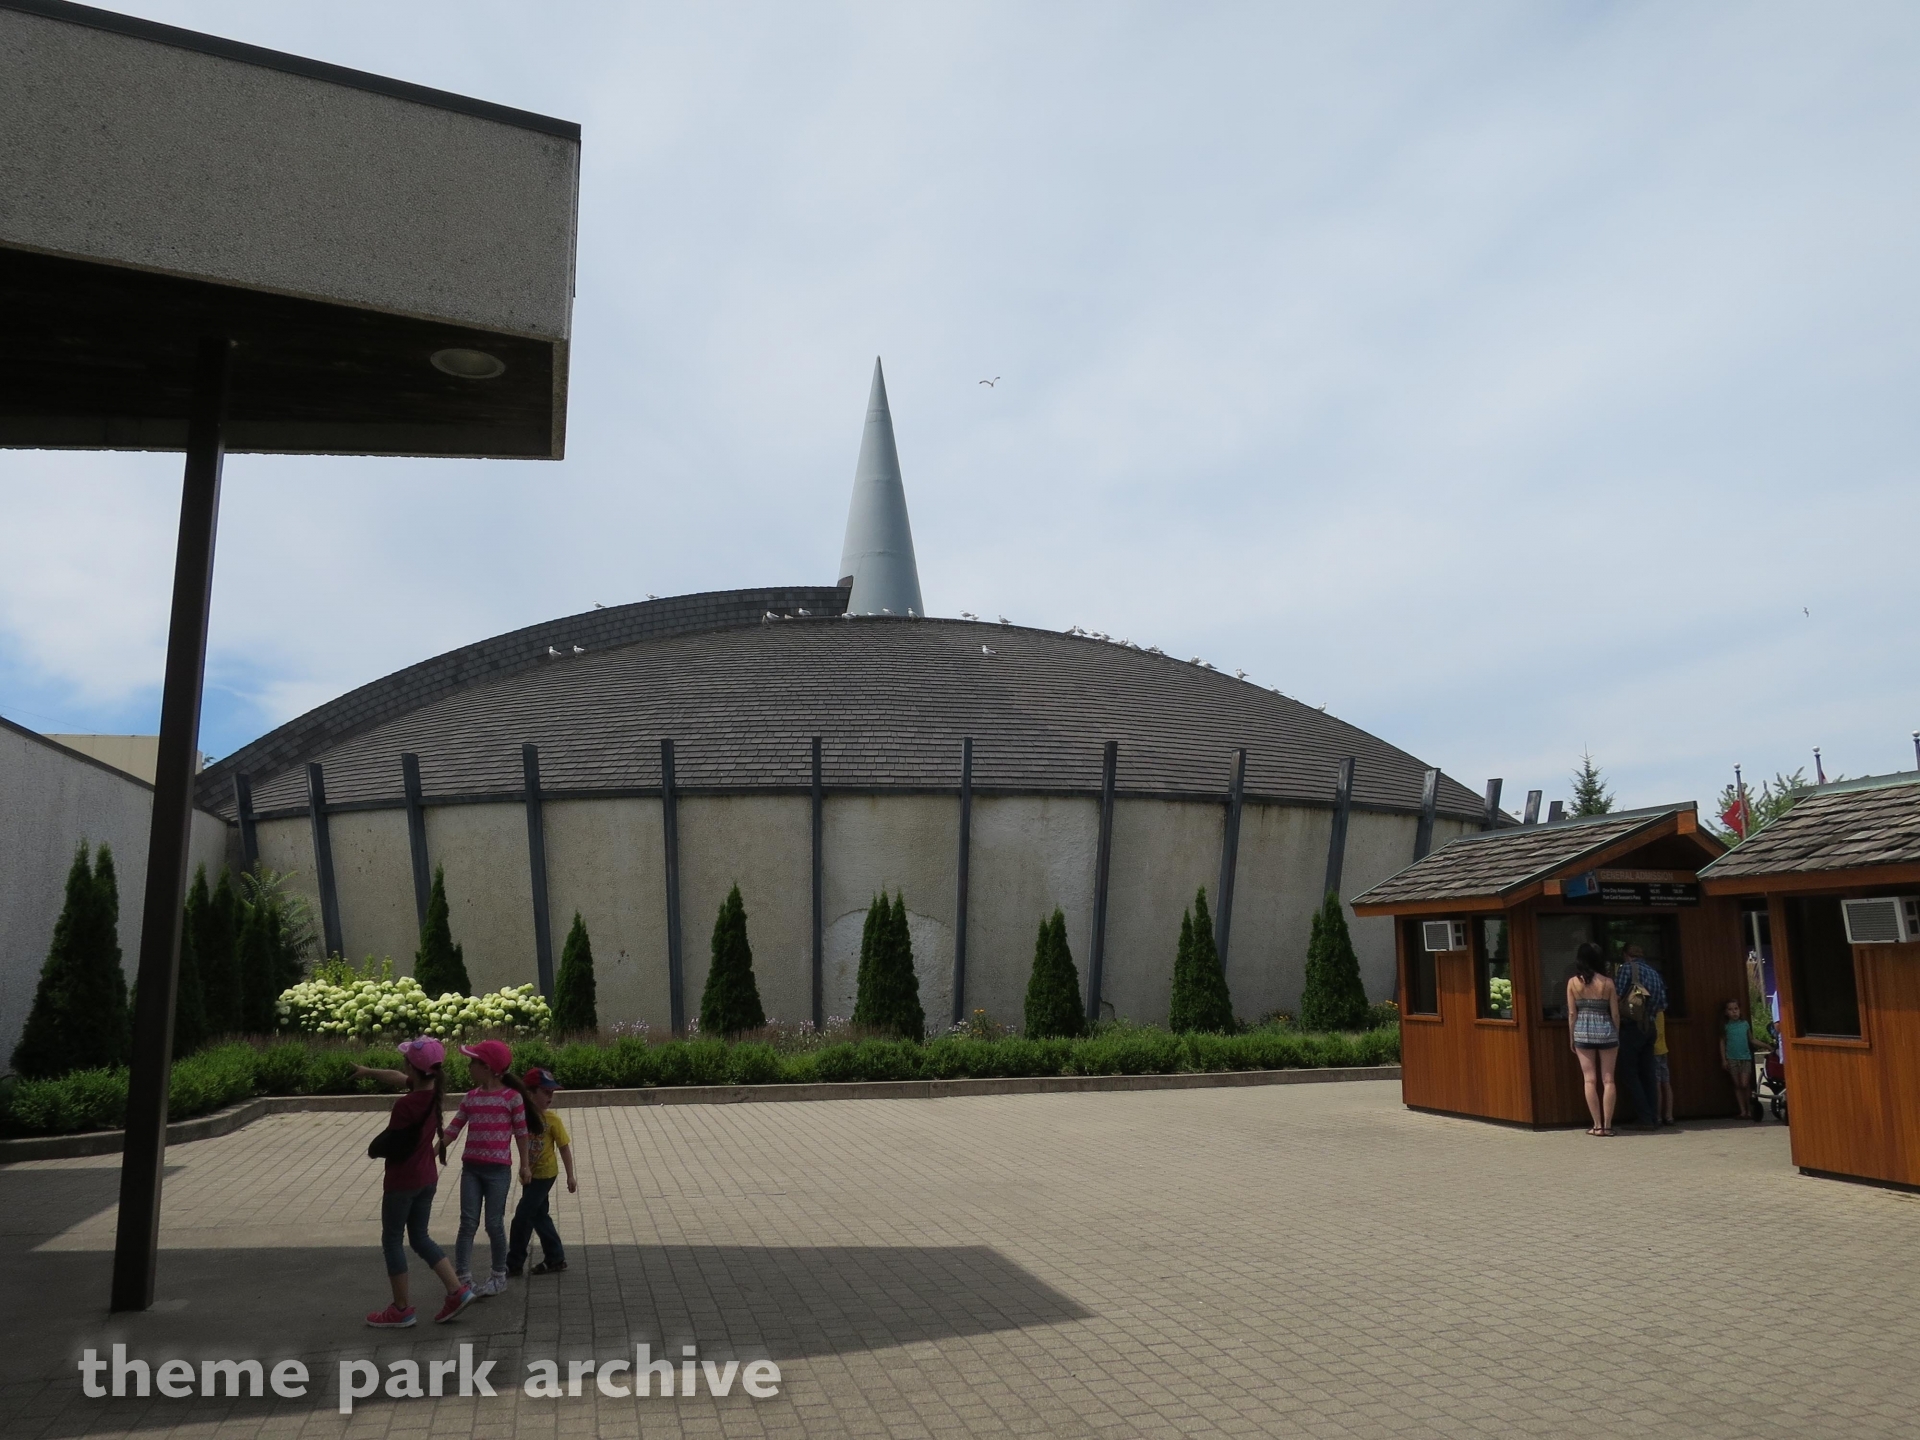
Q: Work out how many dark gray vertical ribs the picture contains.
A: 14